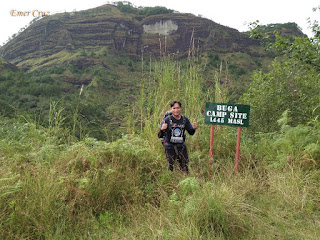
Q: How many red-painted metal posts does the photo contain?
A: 2